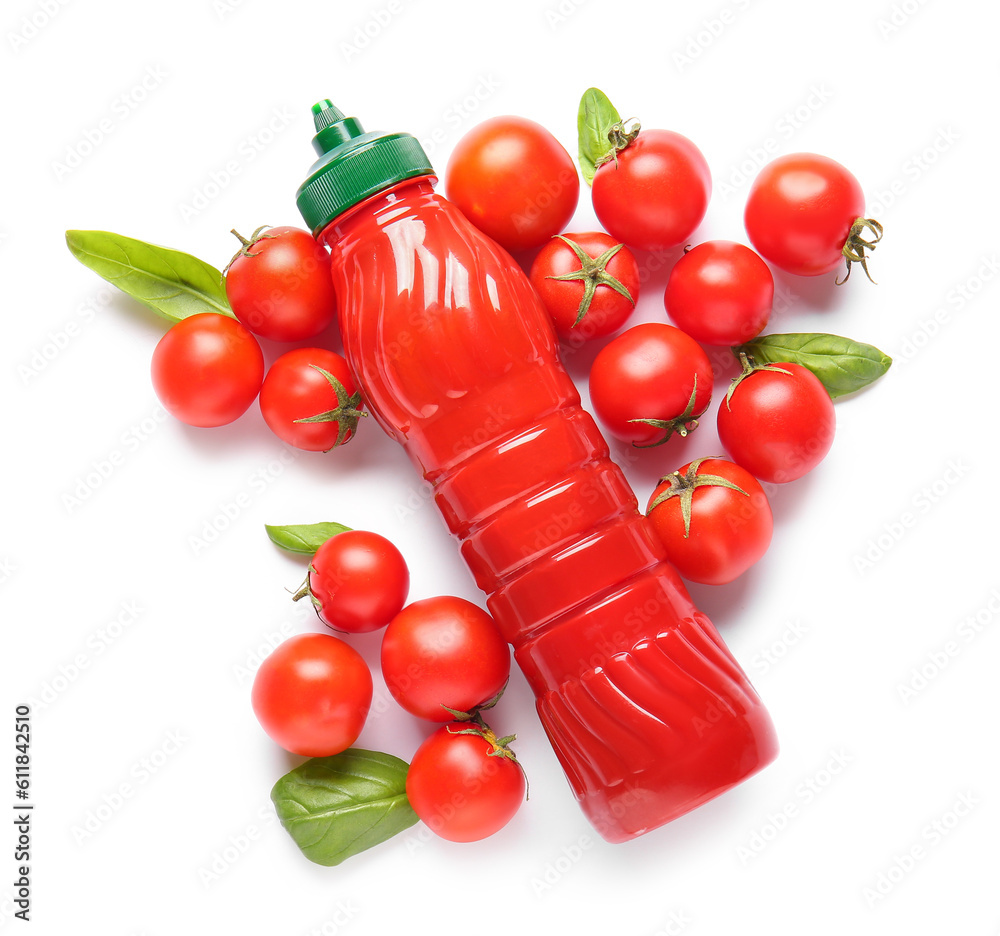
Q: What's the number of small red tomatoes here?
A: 15